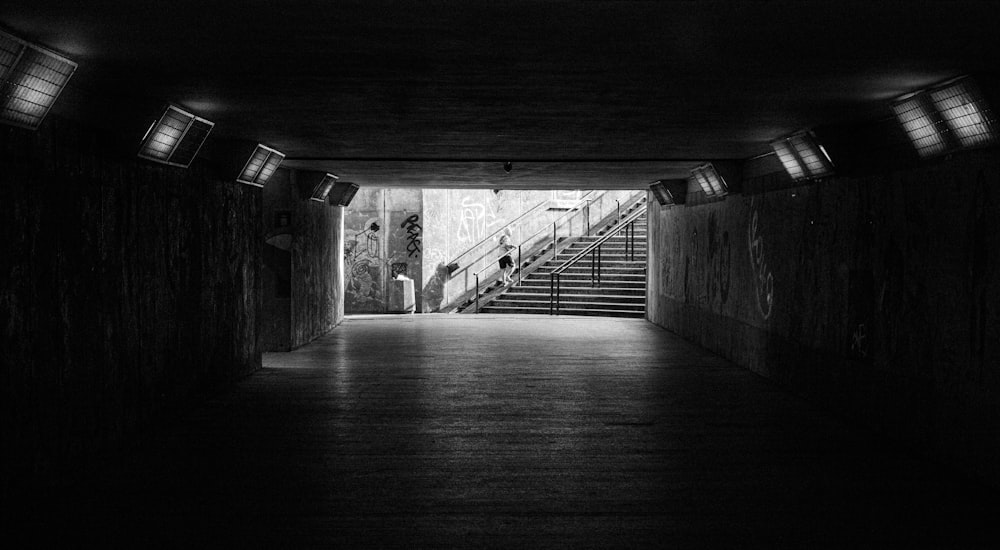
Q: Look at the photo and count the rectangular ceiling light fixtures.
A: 9